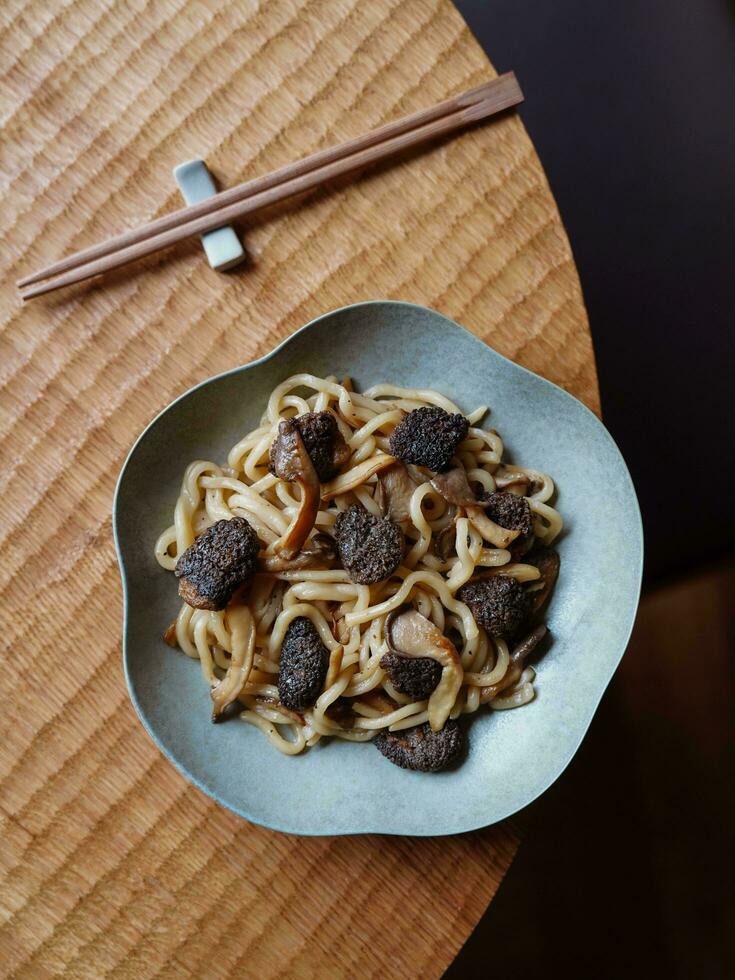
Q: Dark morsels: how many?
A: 9